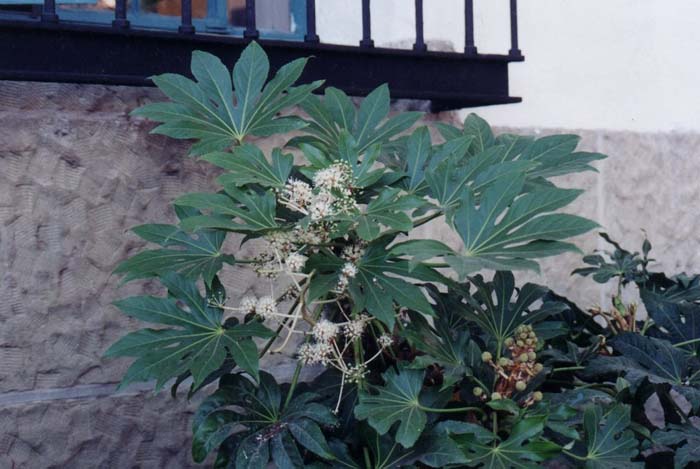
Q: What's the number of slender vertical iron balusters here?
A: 9